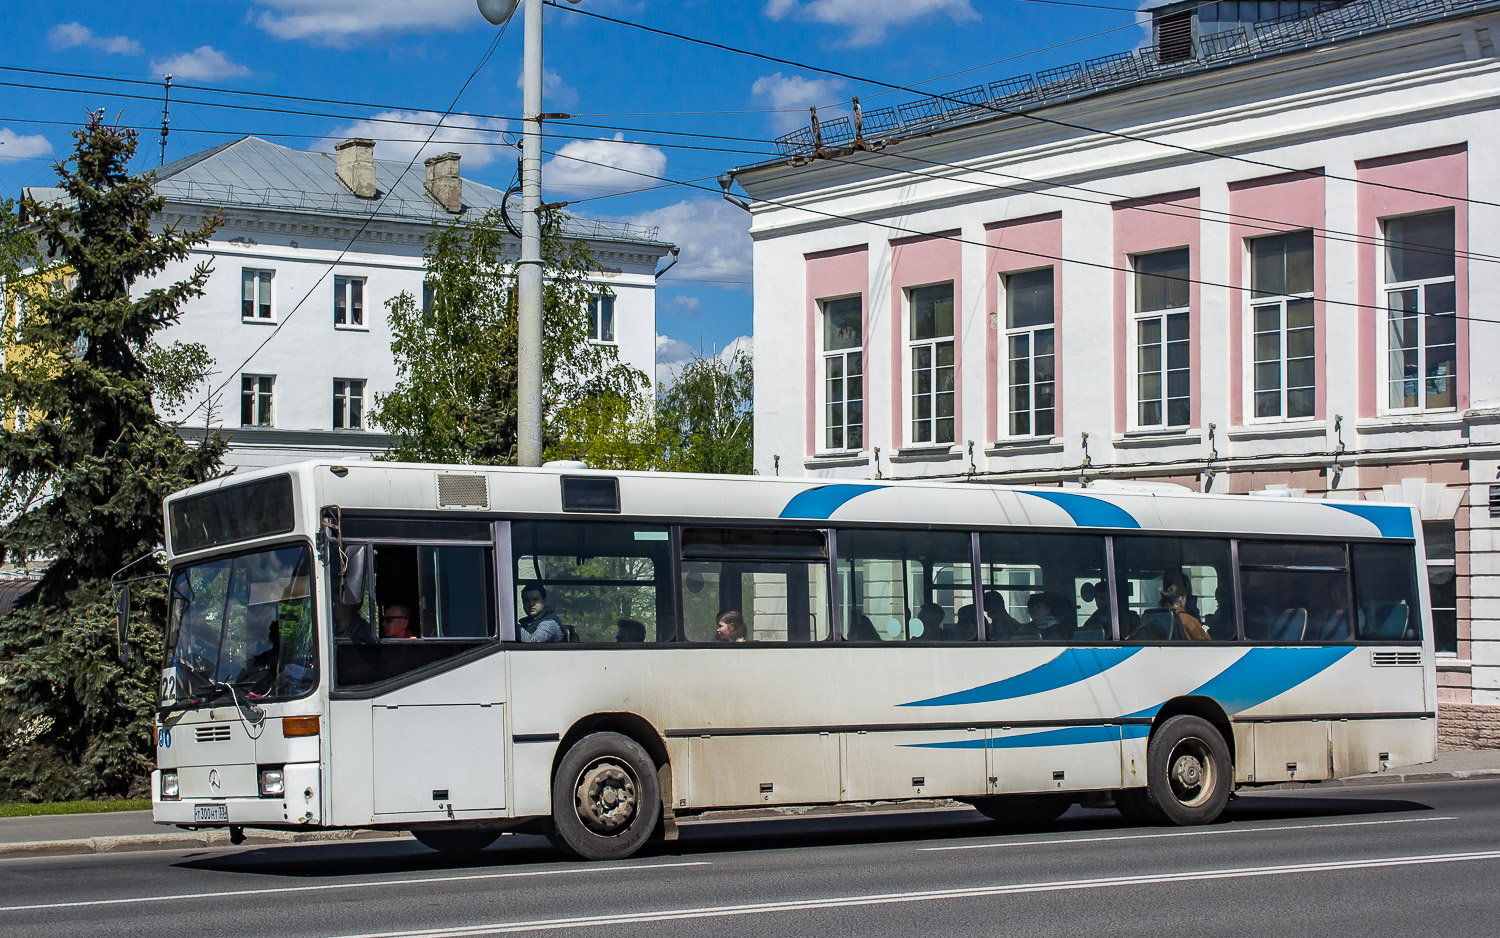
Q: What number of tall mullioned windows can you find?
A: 6